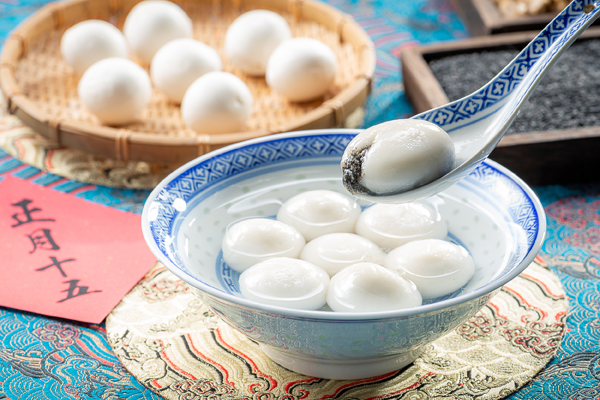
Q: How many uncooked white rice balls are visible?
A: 7